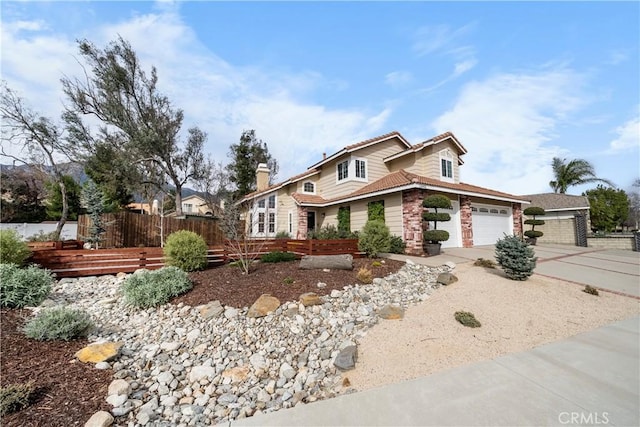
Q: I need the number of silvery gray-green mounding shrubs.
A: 3